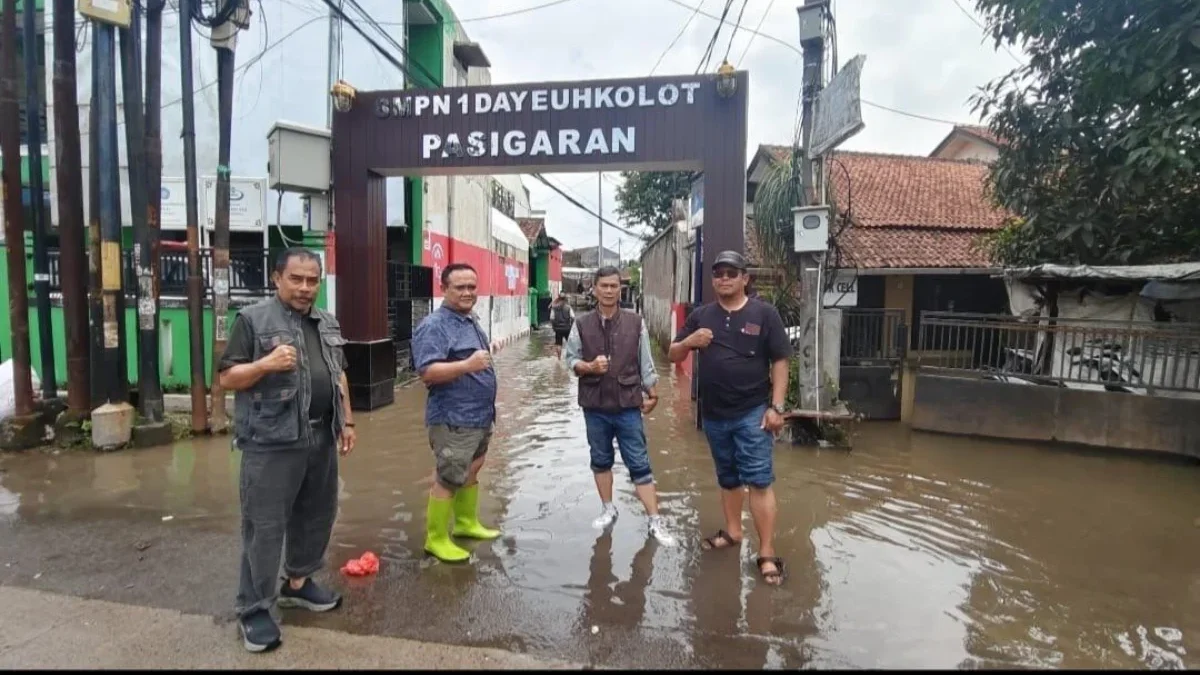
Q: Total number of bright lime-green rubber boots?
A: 2